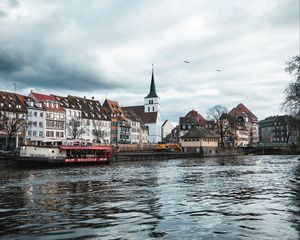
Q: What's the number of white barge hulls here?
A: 1